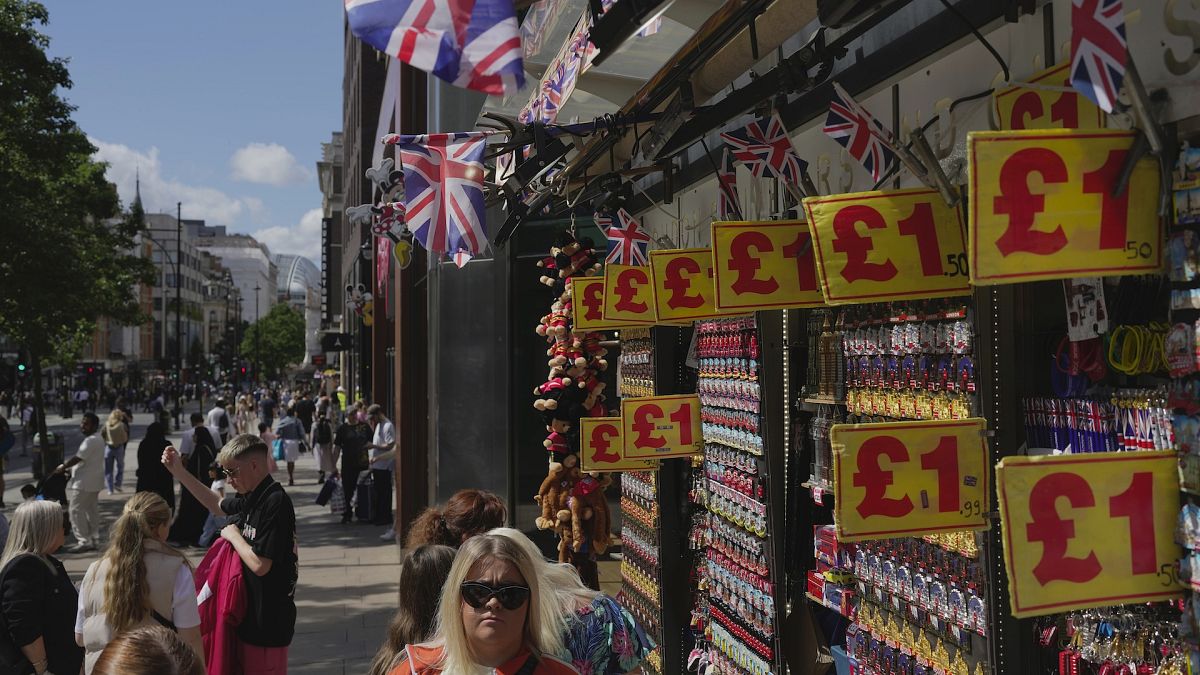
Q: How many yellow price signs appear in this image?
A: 11